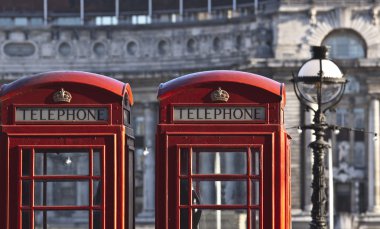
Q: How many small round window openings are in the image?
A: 7